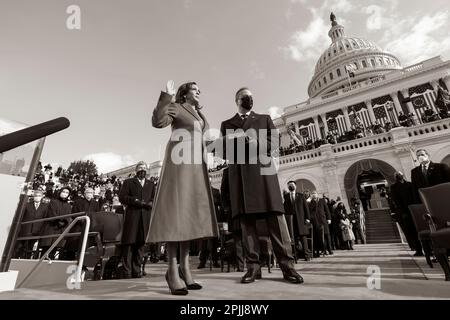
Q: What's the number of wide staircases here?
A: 1